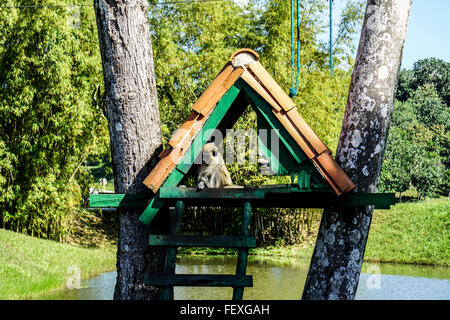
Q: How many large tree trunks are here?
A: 2